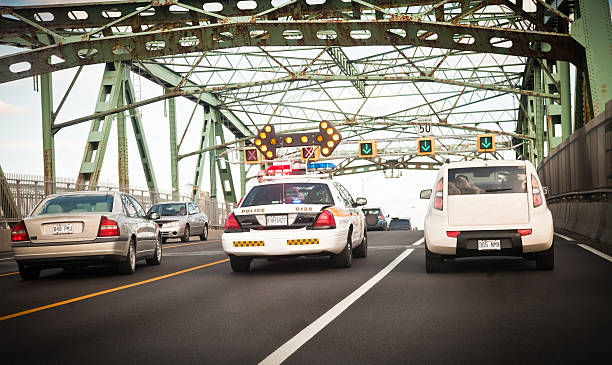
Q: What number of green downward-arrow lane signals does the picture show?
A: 3